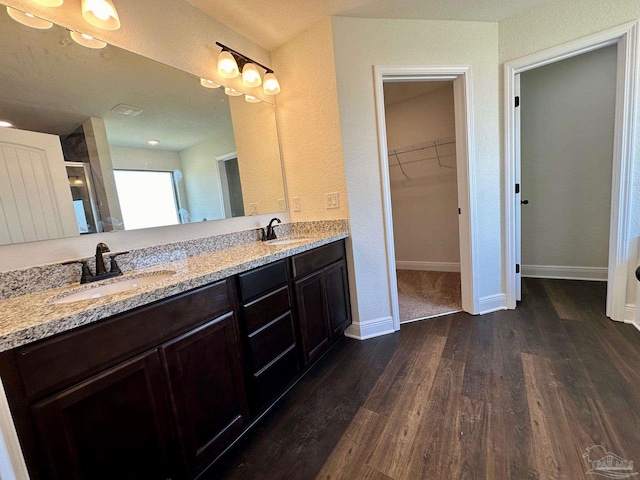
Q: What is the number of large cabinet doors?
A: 4